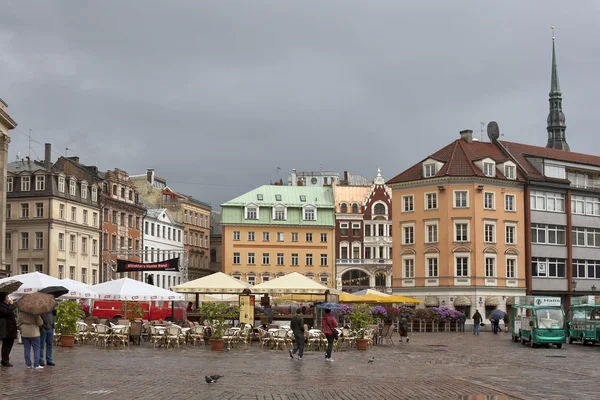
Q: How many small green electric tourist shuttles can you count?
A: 2